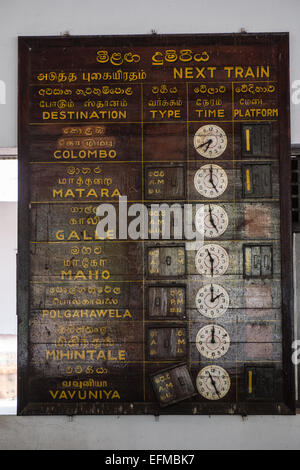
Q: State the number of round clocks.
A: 7